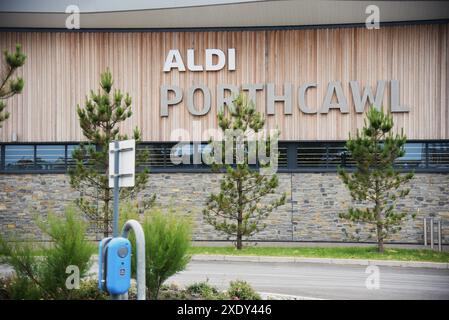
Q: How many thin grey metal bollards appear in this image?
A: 3